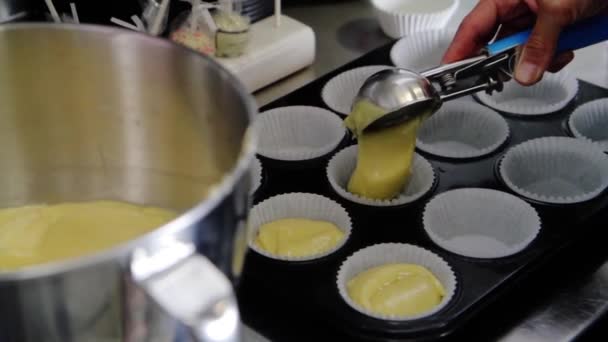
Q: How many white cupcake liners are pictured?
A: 13